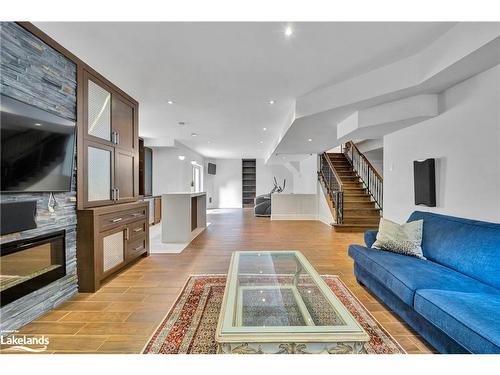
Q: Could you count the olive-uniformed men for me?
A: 0